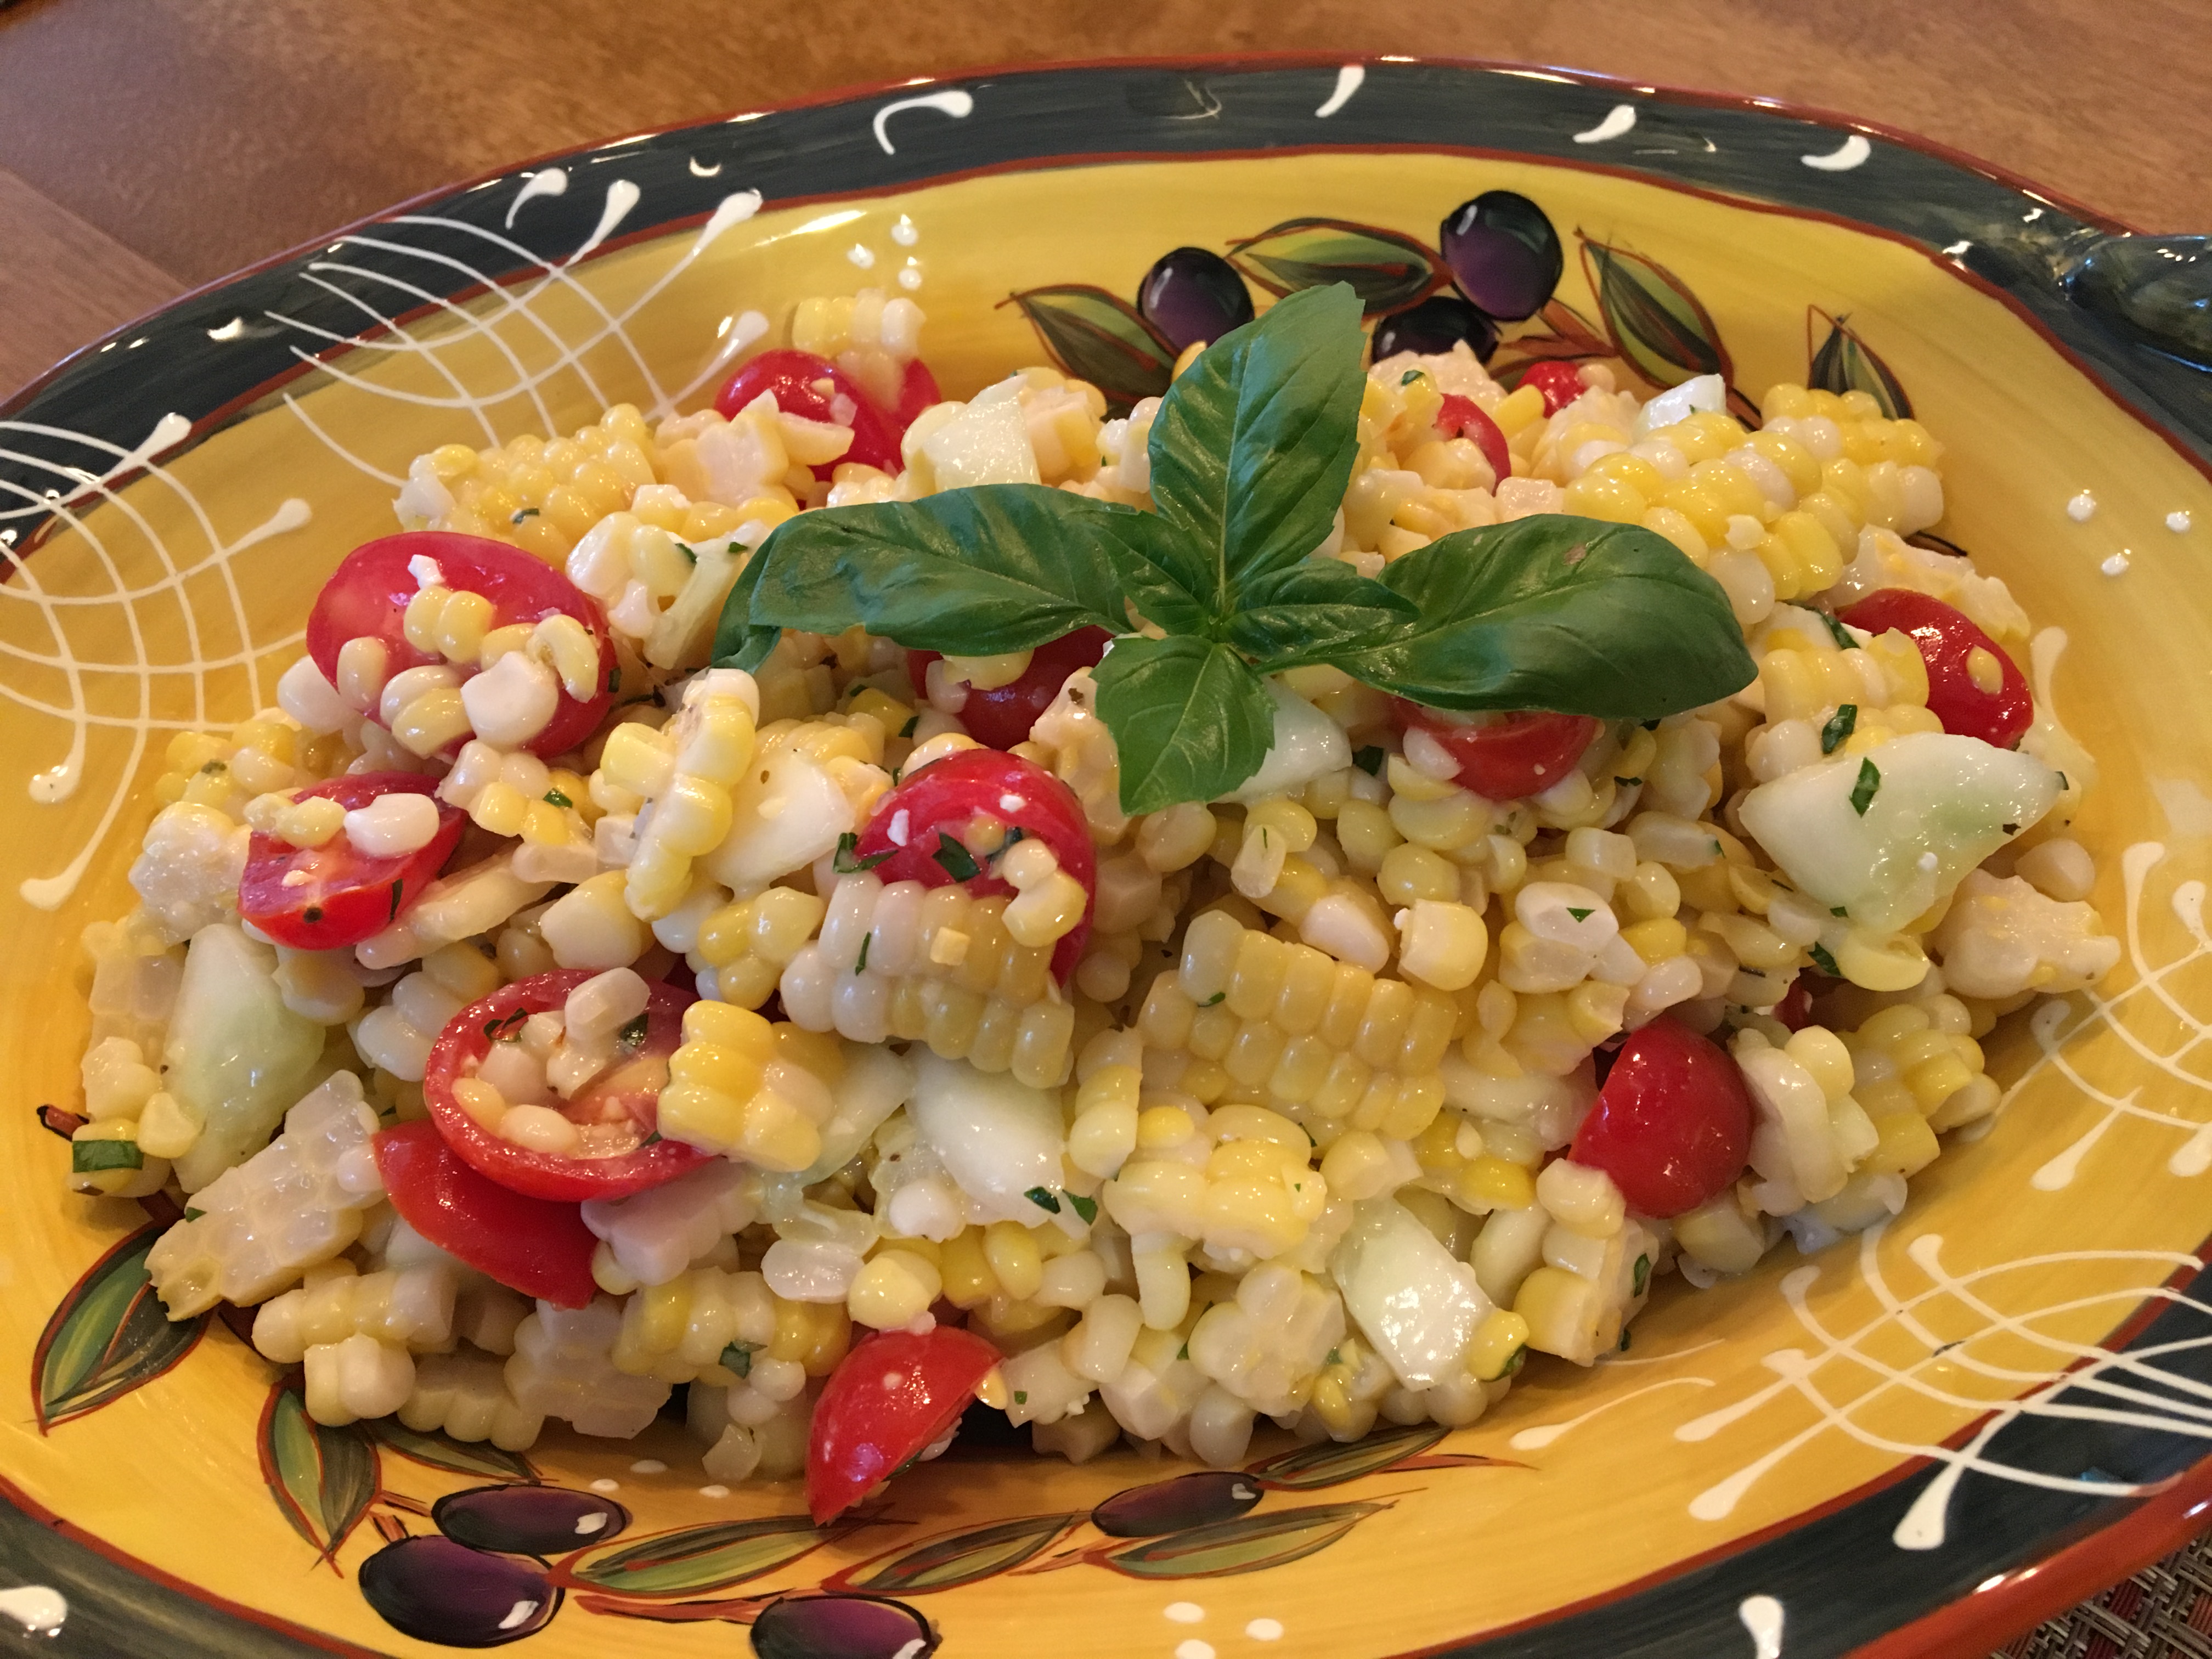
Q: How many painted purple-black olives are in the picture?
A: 7